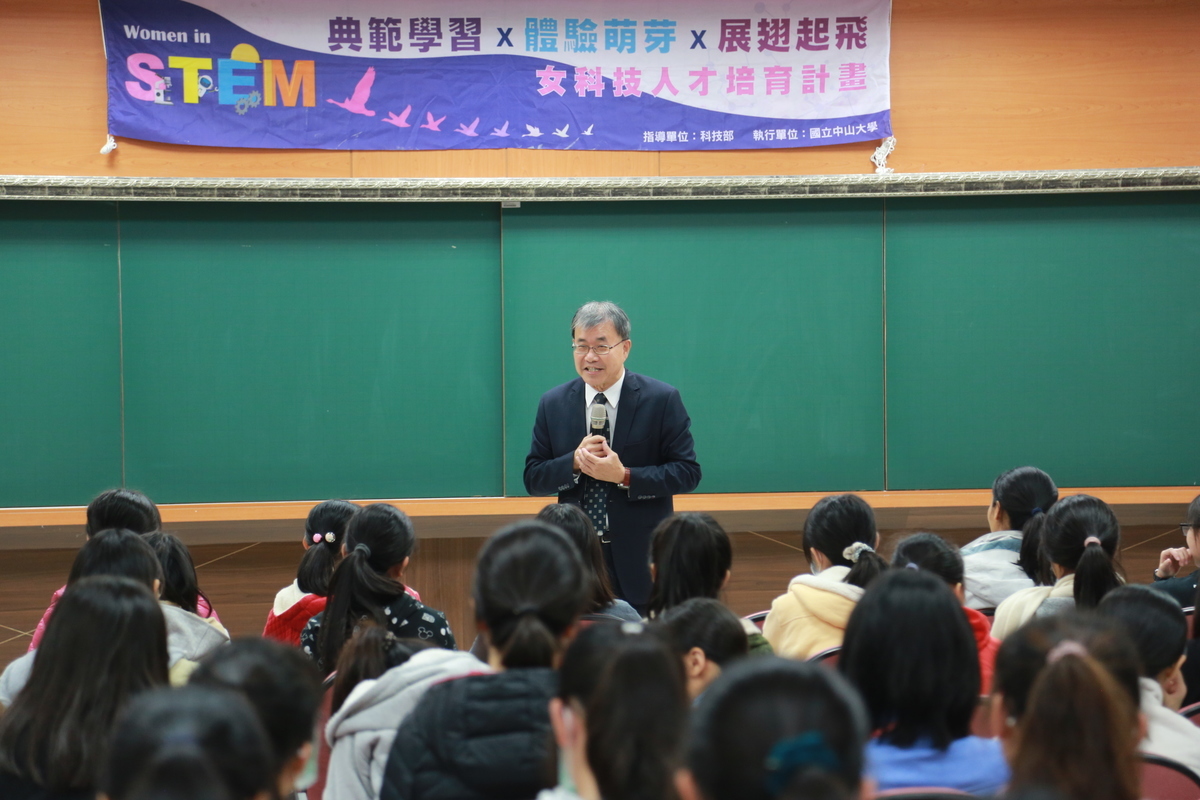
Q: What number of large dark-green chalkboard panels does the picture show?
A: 4